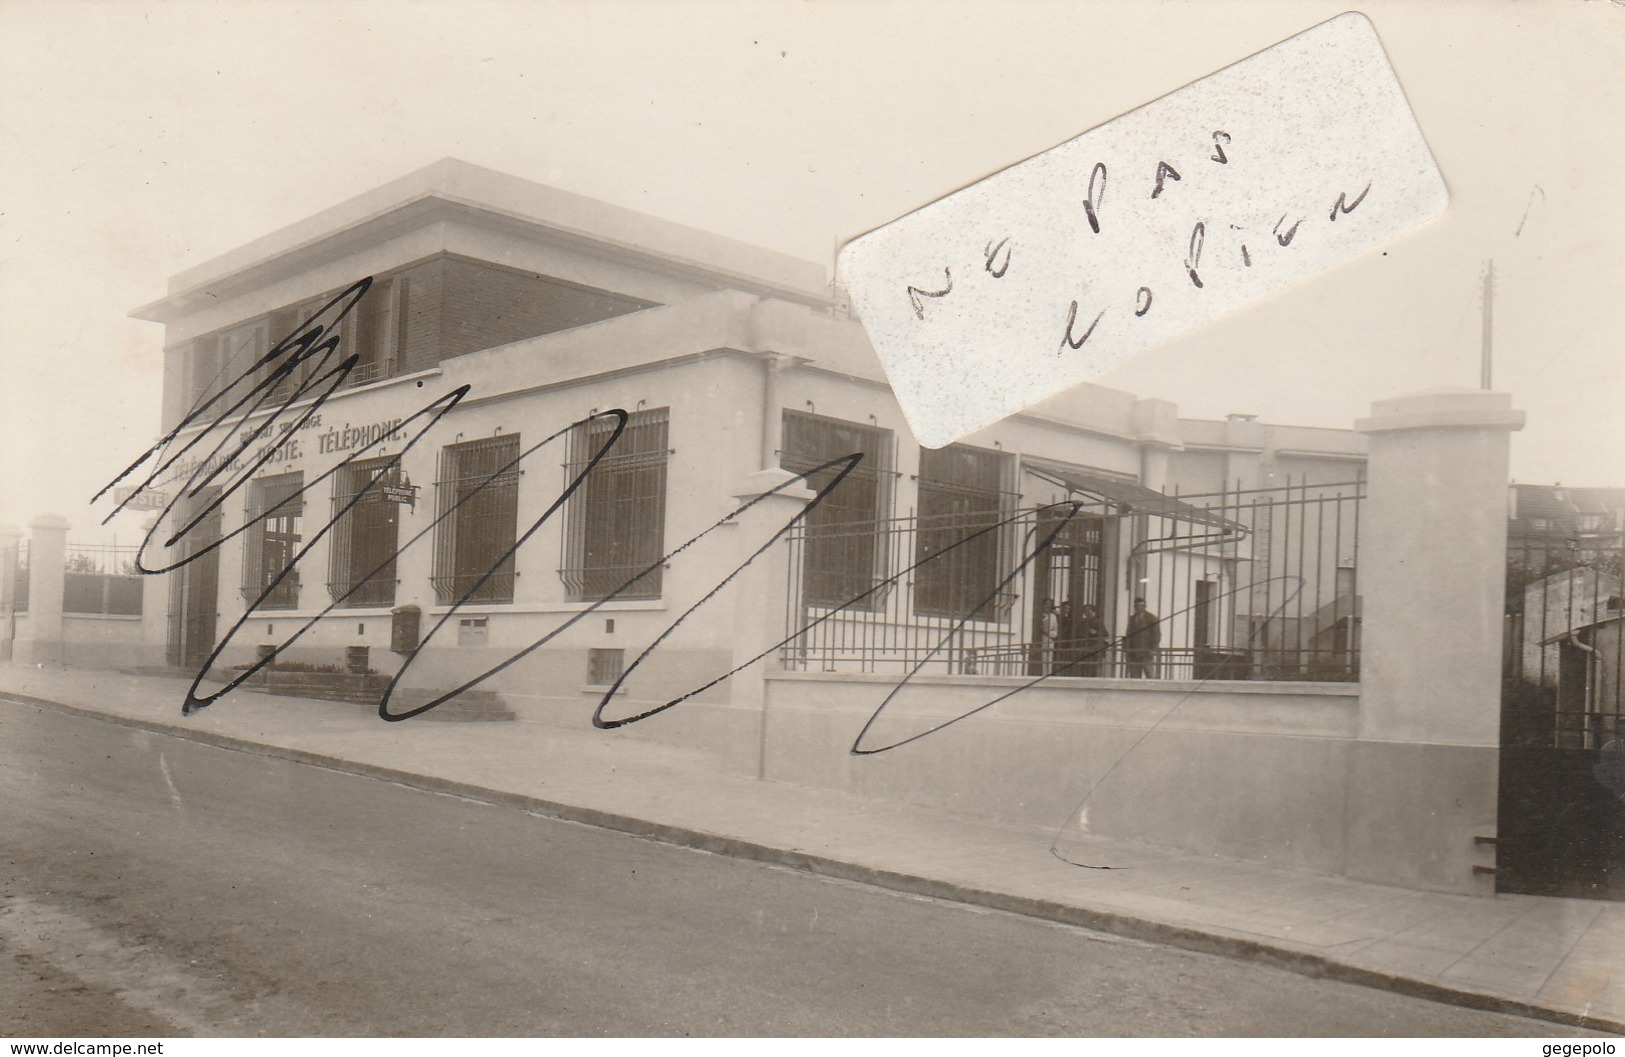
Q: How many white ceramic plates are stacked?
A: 0